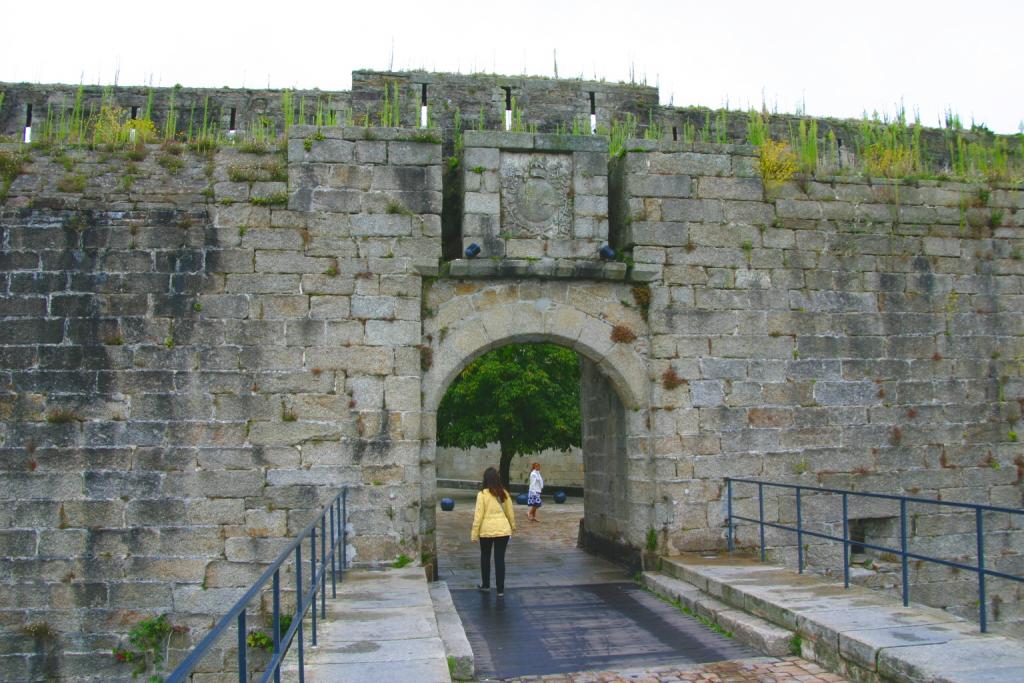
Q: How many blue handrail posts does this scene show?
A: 14